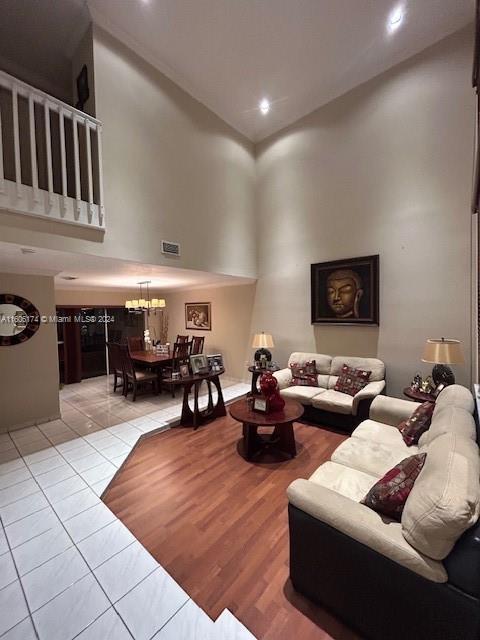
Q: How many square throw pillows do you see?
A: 4